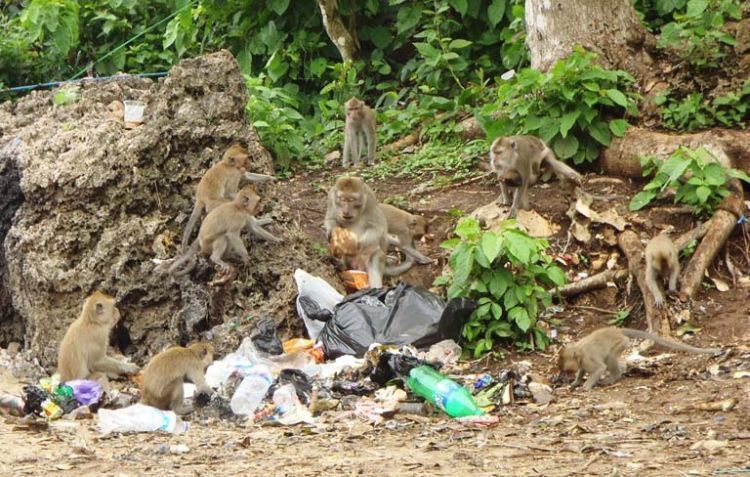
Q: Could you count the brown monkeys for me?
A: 10